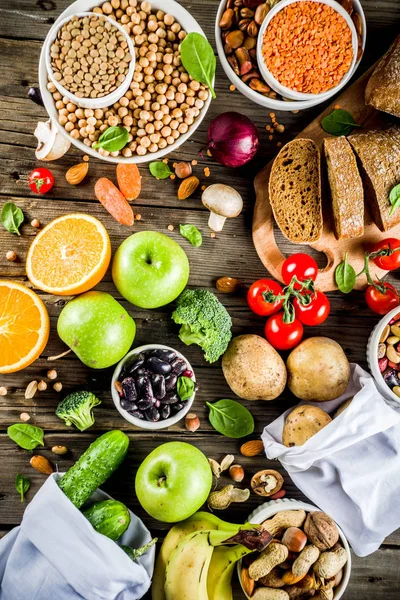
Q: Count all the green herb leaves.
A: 12